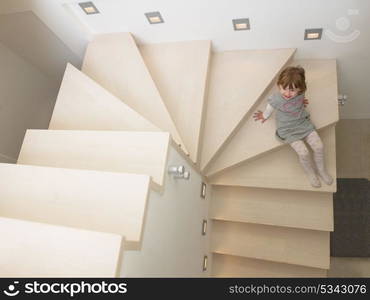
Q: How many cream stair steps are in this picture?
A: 12